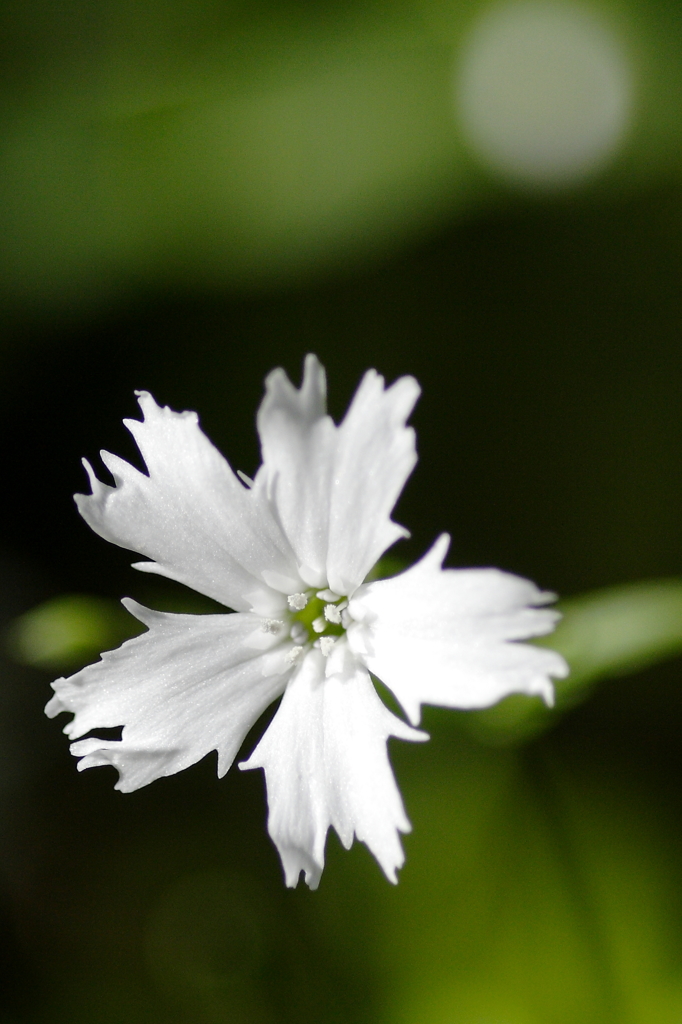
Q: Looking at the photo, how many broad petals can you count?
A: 5